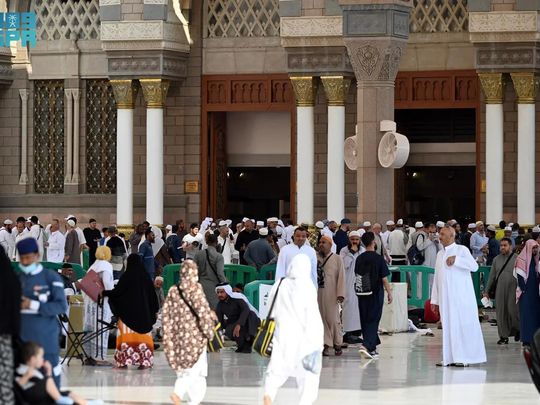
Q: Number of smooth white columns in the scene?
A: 6